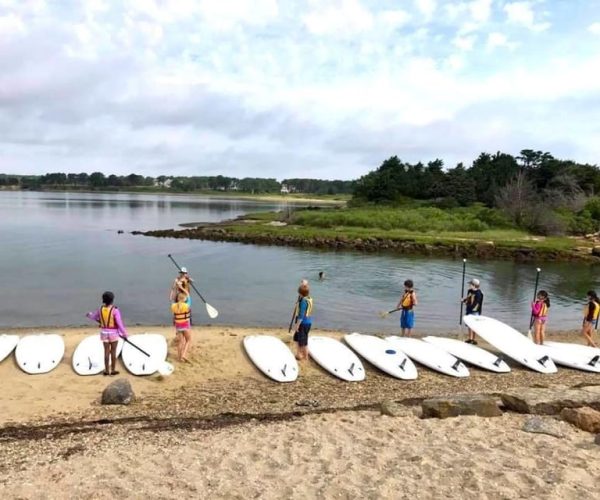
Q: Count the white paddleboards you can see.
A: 11